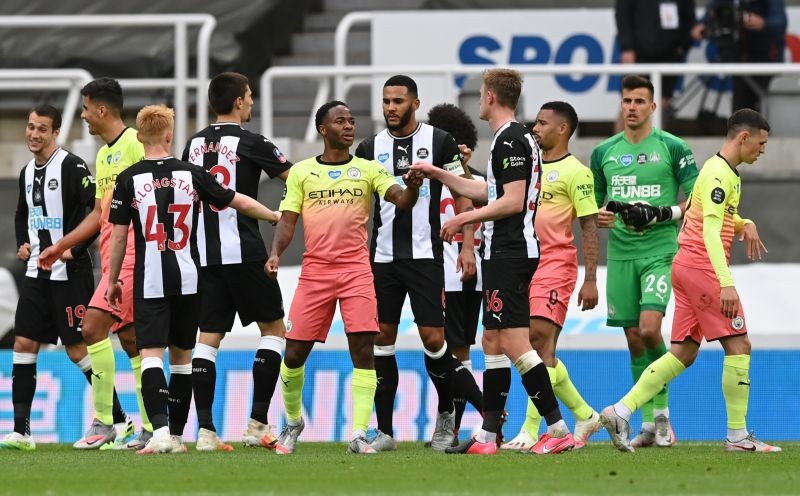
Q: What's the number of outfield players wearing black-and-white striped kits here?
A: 6